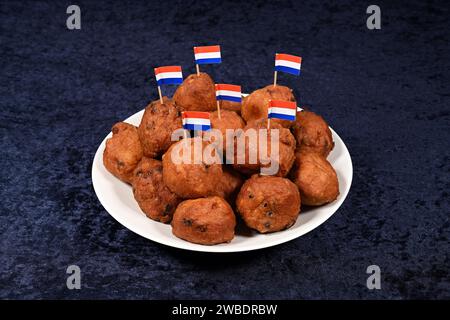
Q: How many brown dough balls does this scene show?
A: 14